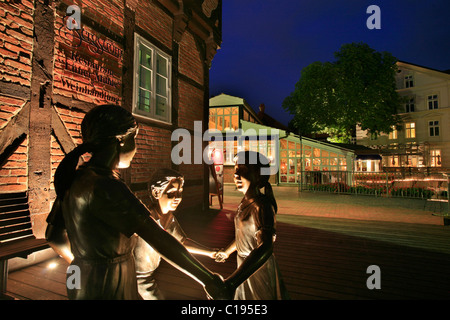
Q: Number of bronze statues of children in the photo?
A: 3